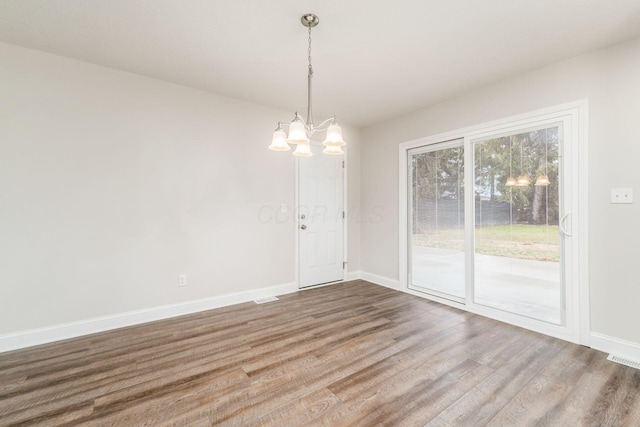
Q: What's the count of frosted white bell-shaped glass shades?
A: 5